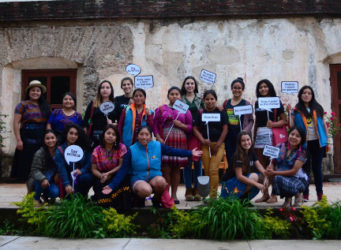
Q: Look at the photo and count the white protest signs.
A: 11